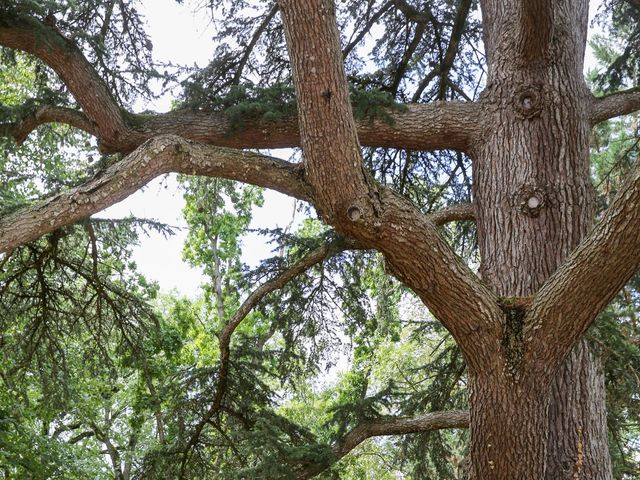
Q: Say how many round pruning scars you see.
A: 3